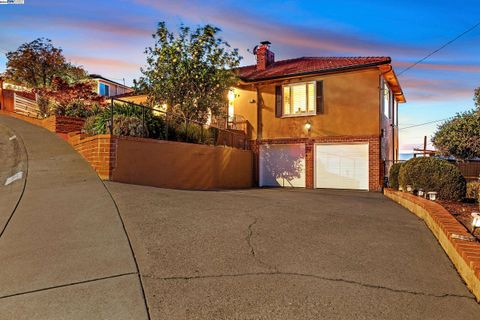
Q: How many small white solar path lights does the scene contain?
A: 5